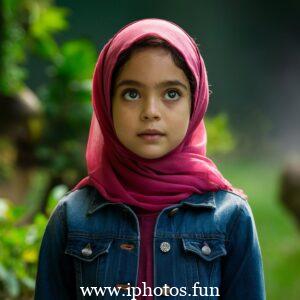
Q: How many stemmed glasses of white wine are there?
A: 0